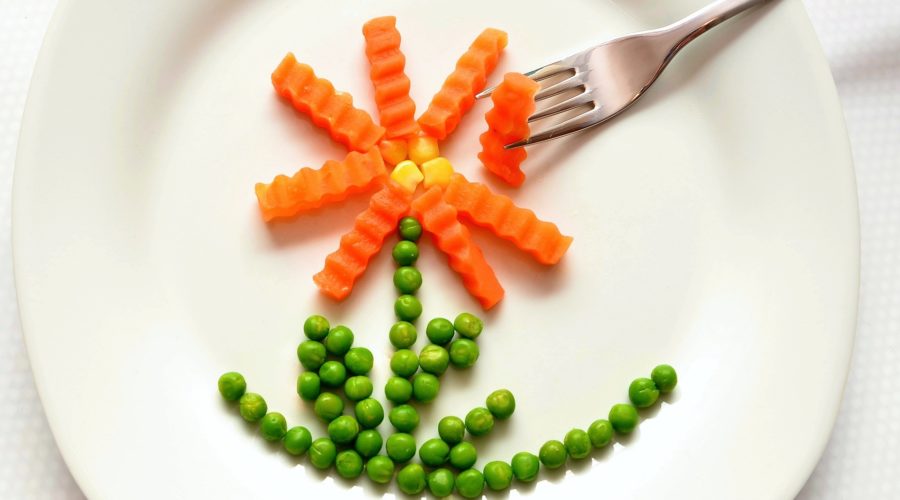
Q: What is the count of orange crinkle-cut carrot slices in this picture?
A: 8